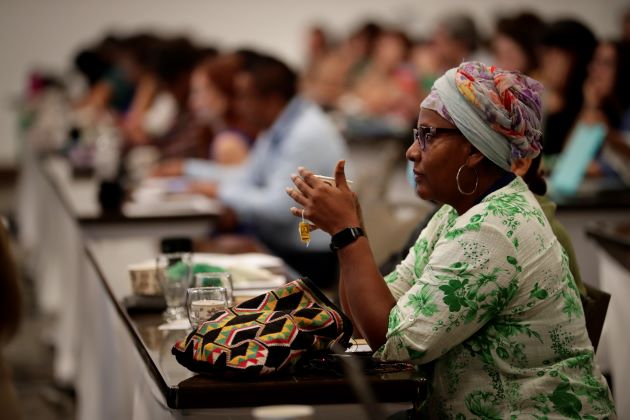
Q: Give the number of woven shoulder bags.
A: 1